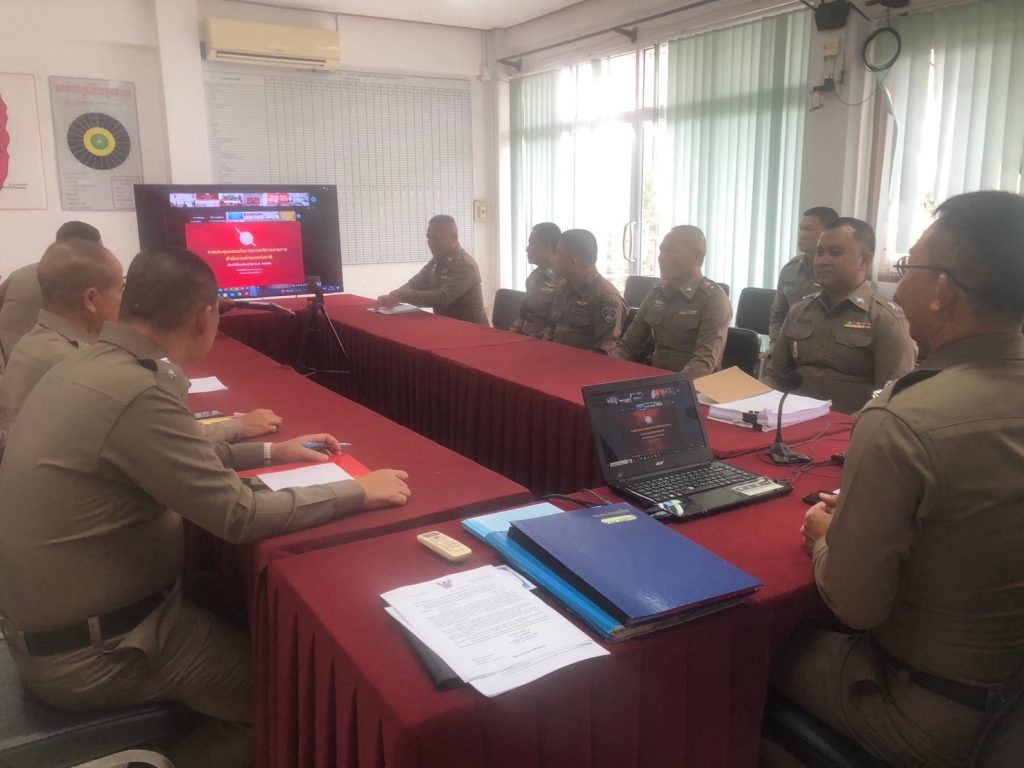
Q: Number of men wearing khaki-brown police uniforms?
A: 10